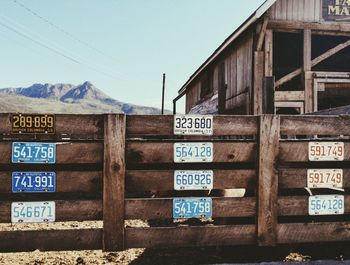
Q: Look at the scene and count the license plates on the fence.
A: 11